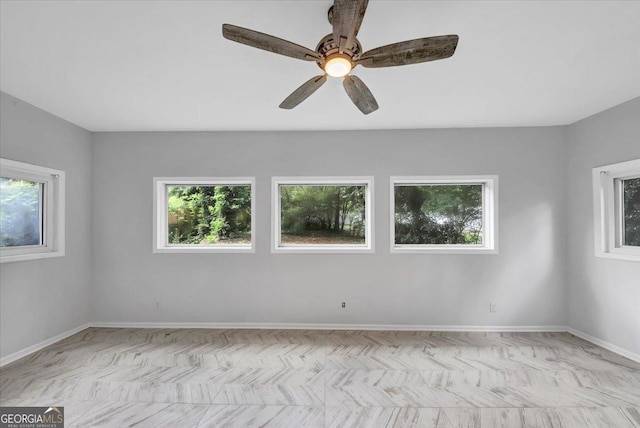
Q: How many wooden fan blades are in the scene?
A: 5